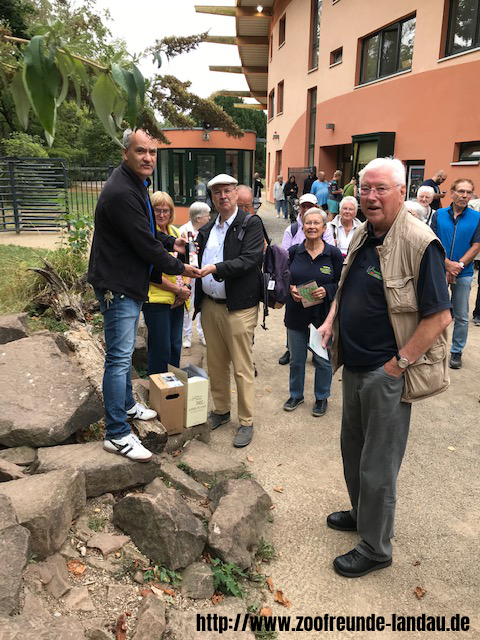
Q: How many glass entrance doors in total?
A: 1